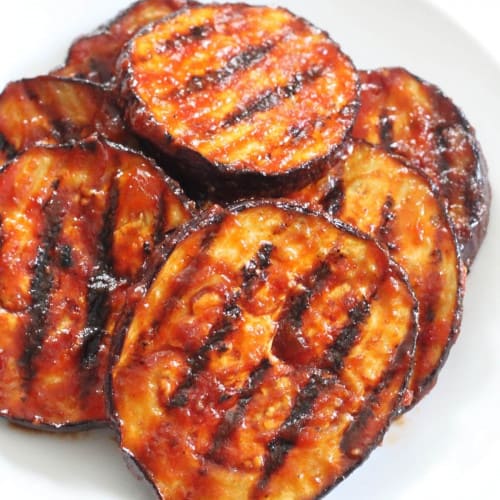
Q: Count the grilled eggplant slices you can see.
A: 7